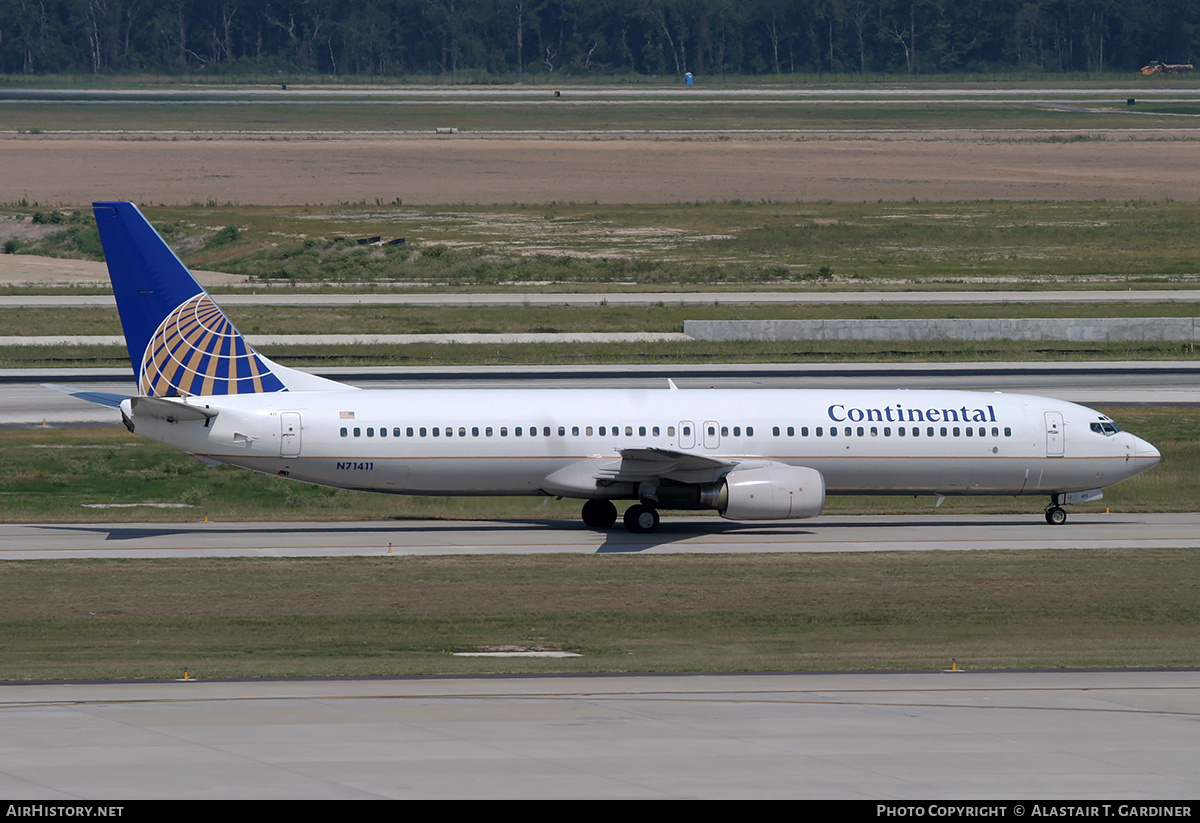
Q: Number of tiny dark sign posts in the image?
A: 3